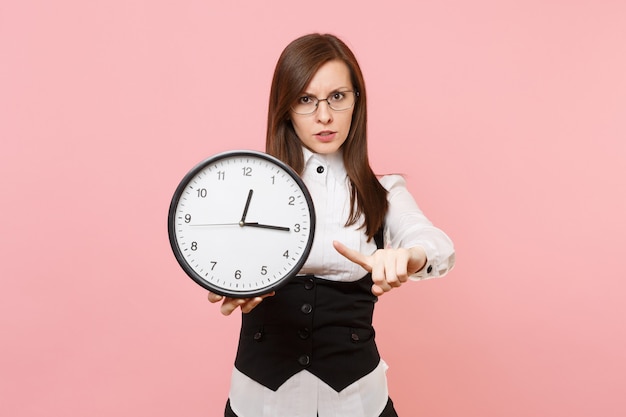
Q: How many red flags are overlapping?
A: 0